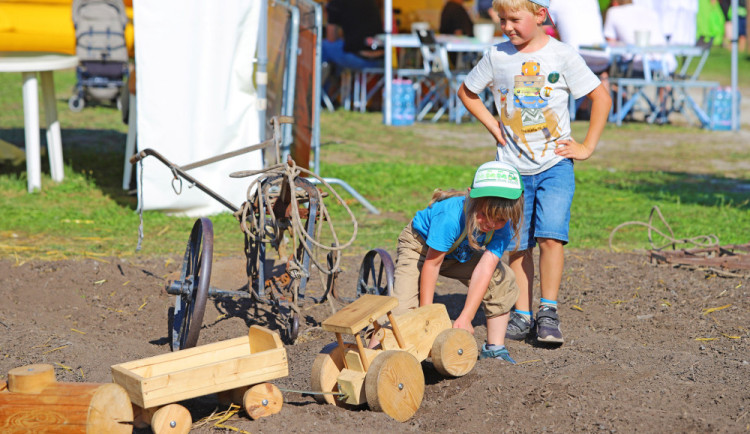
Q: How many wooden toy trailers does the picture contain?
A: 1